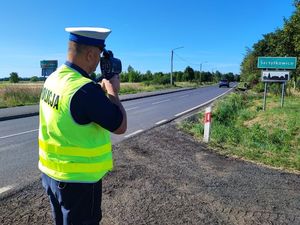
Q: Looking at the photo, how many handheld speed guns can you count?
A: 1